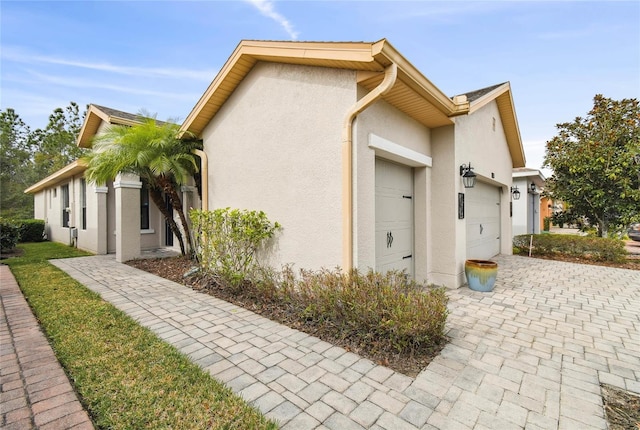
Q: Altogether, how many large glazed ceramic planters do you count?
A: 1